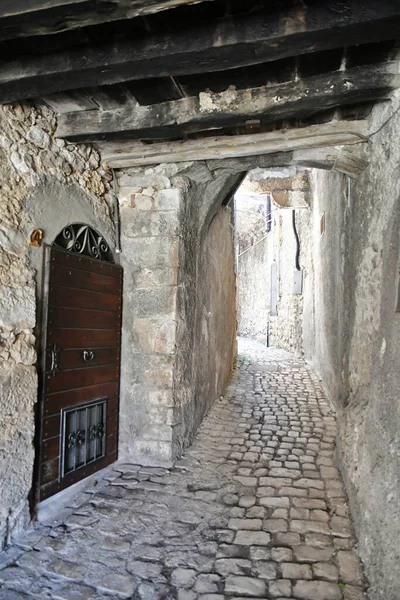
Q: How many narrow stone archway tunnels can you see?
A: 1